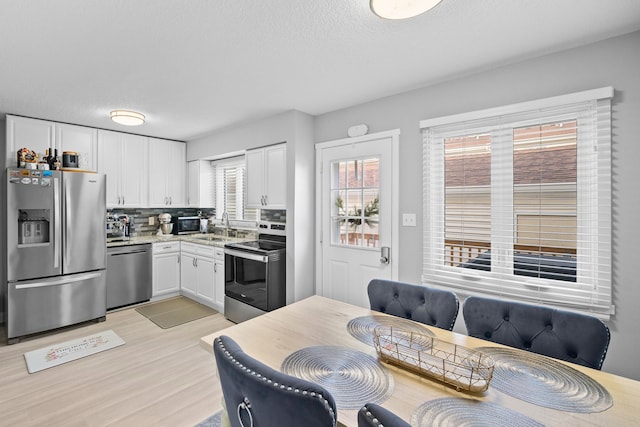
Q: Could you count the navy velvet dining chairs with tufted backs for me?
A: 4